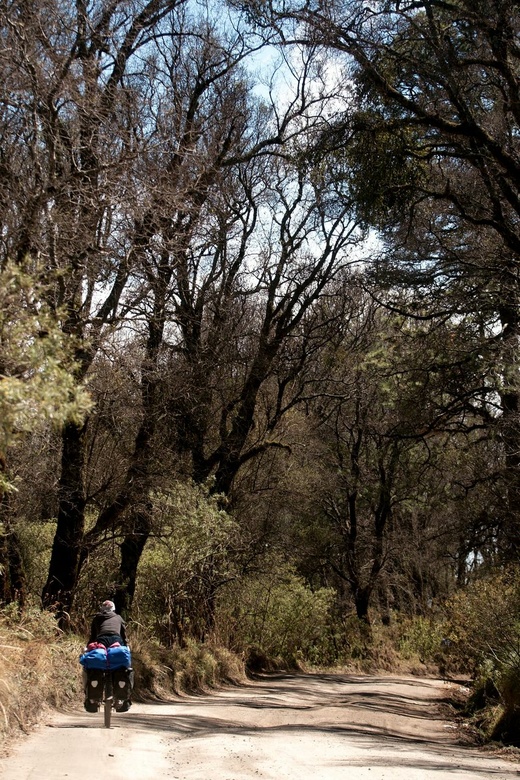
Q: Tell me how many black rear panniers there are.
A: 2